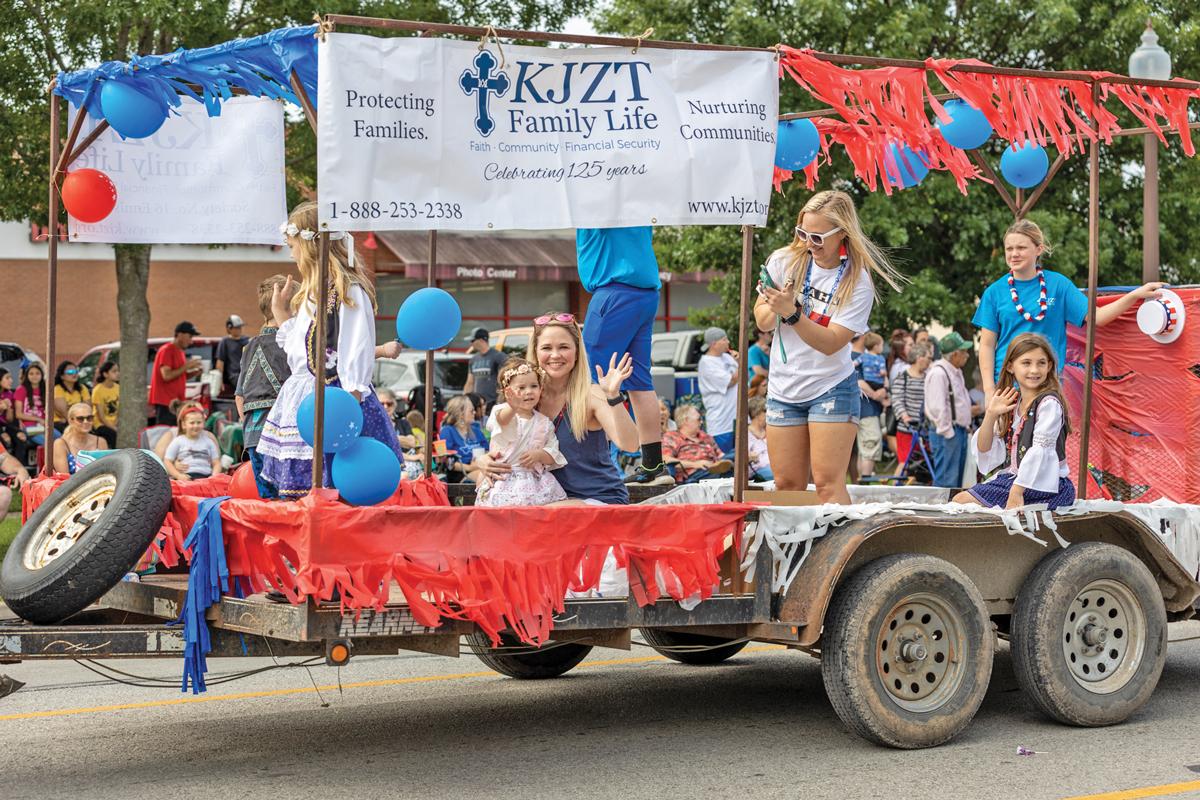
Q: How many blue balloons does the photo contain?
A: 8